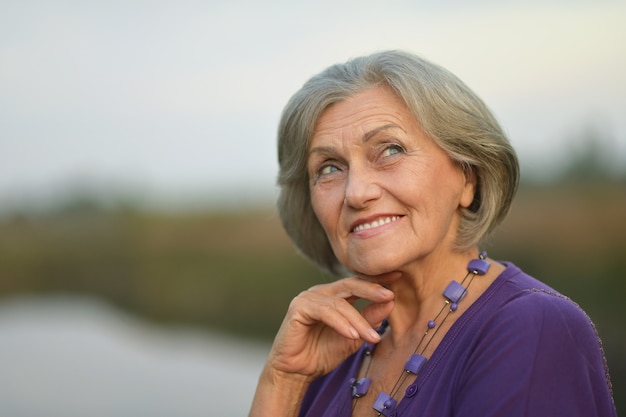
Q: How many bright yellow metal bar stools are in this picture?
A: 0